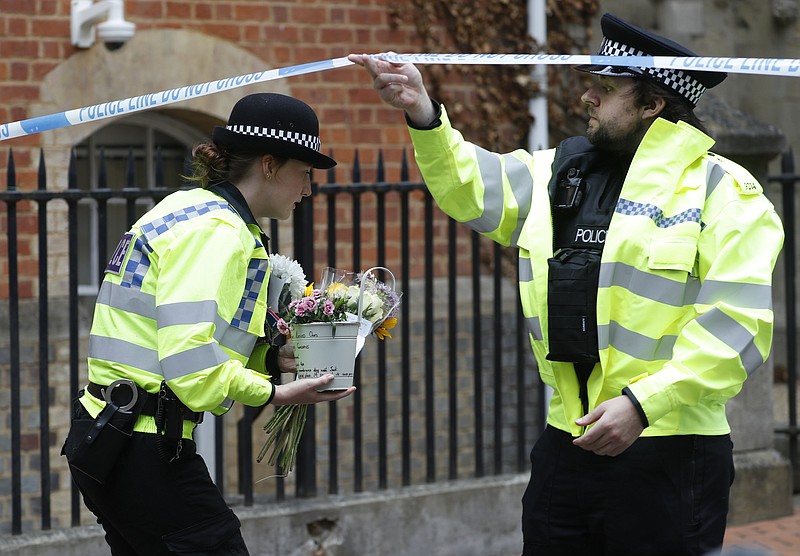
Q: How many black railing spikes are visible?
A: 11